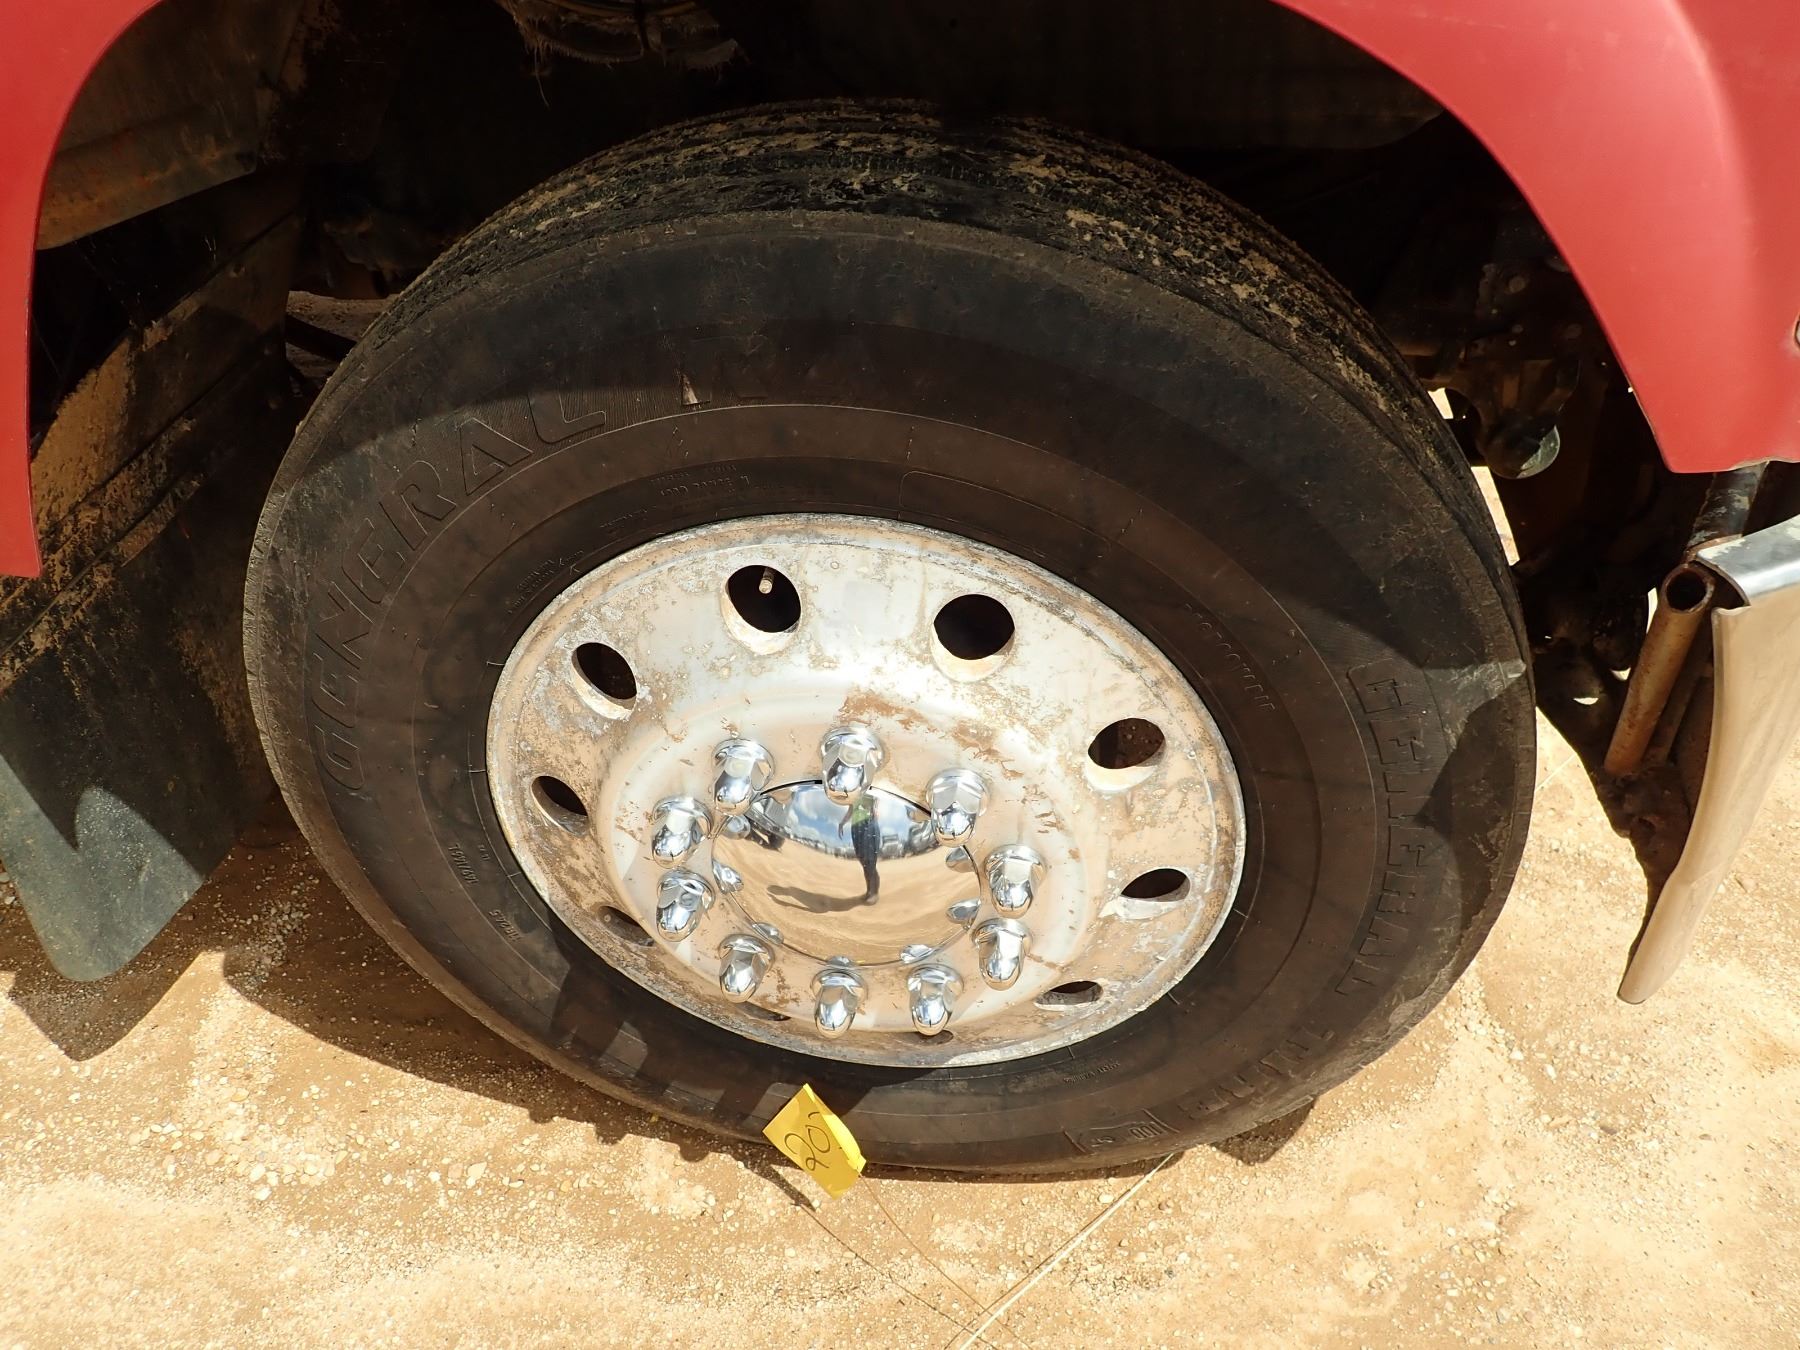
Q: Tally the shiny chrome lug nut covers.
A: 10